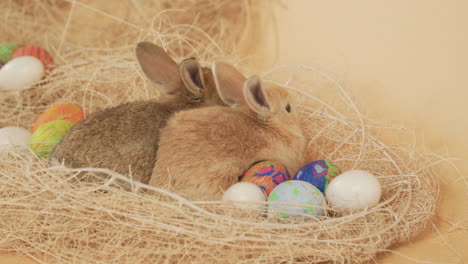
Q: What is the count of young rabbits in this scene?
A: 2